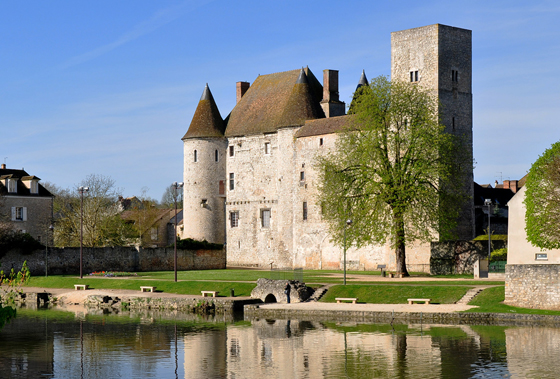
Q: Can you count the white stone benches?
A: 5